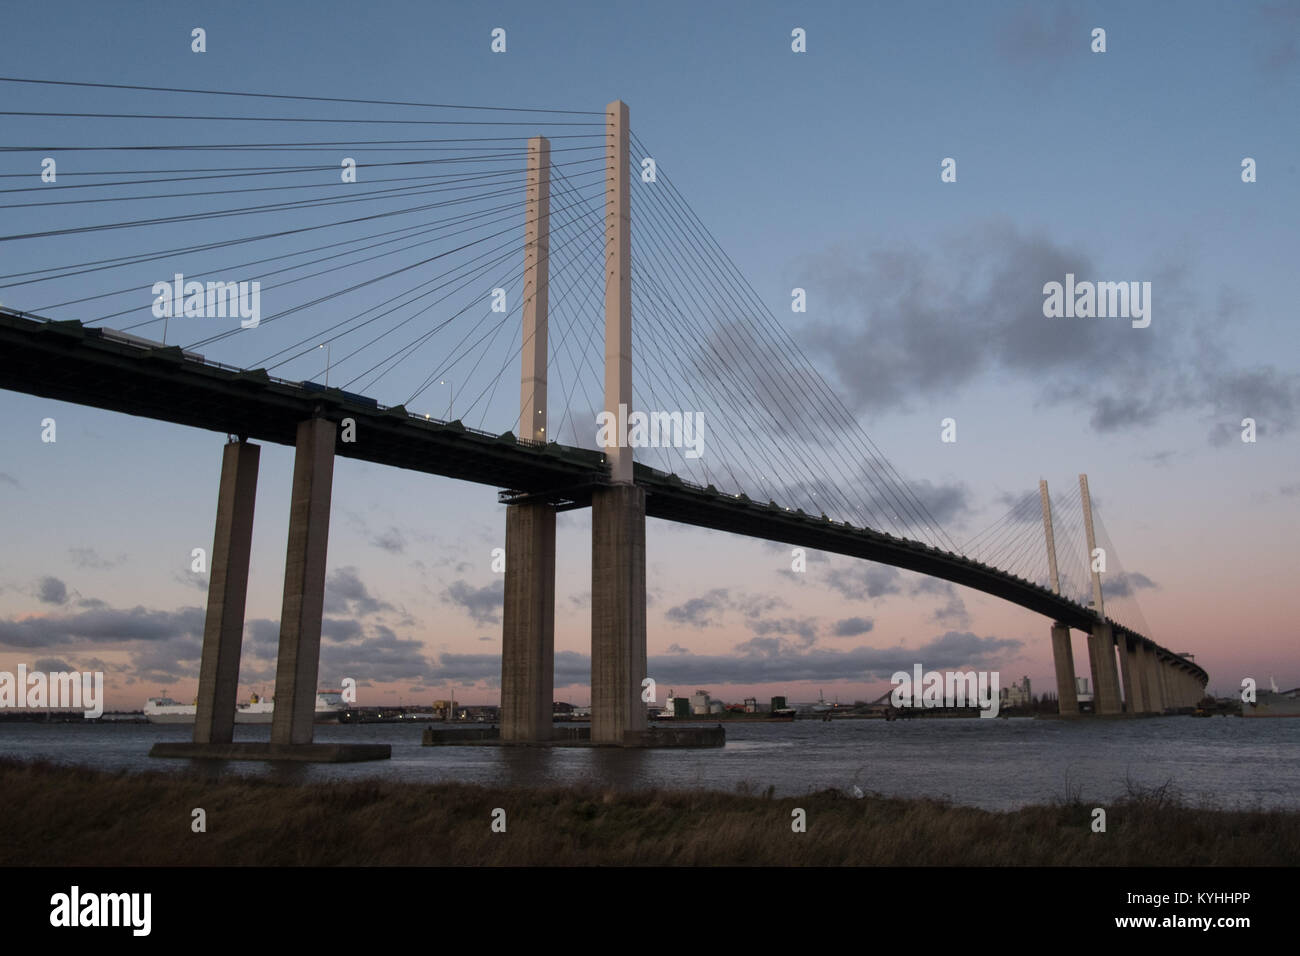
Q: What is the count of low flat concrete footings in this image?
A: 2